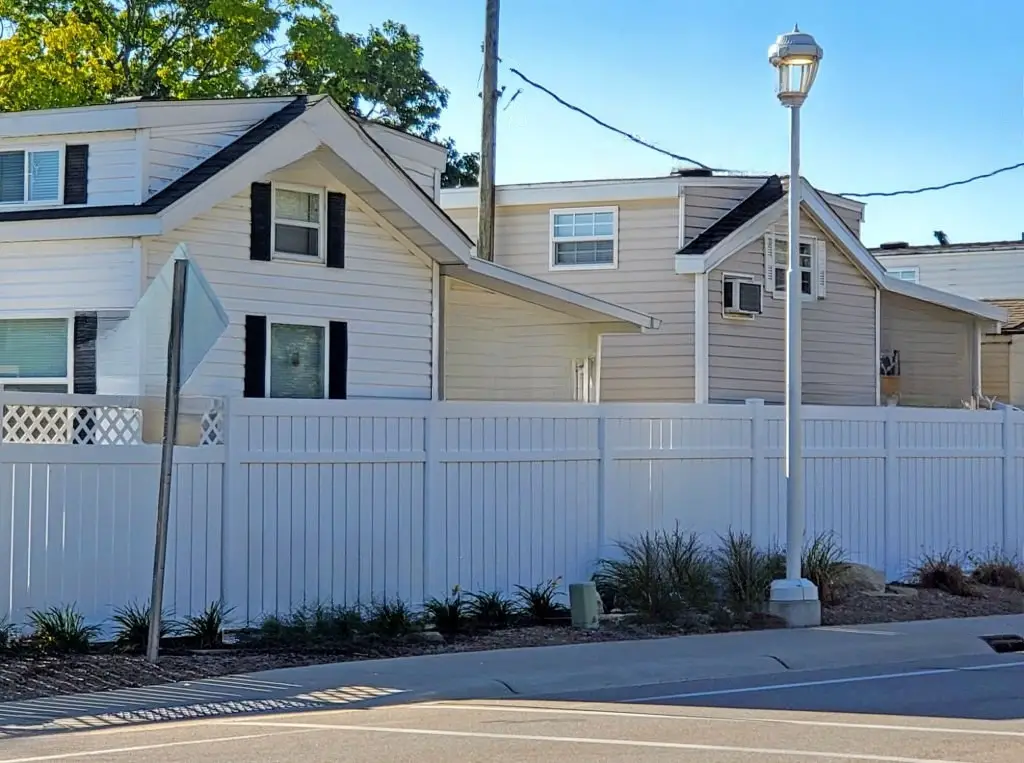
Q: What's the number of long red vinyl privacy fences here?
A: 0